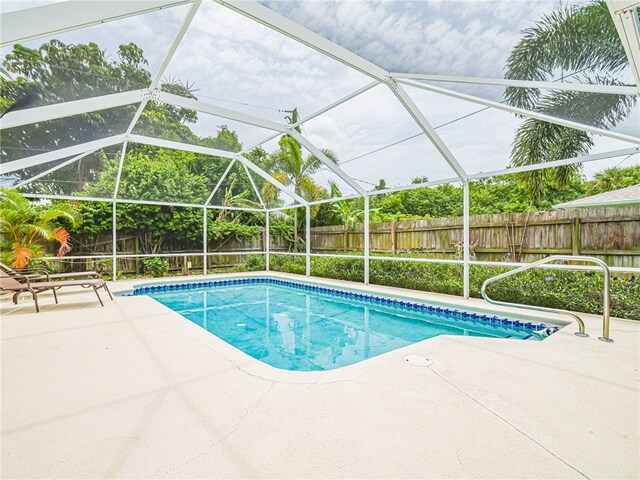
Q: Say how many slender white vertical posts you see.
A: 6